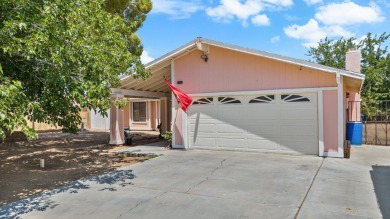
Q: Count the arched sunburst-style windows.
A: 4